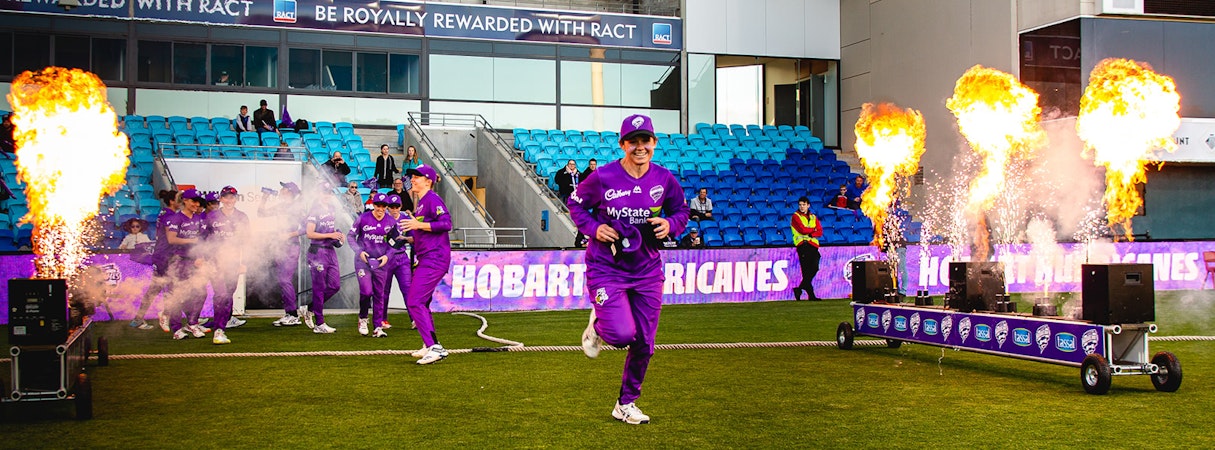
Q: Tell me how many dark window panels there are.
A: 12